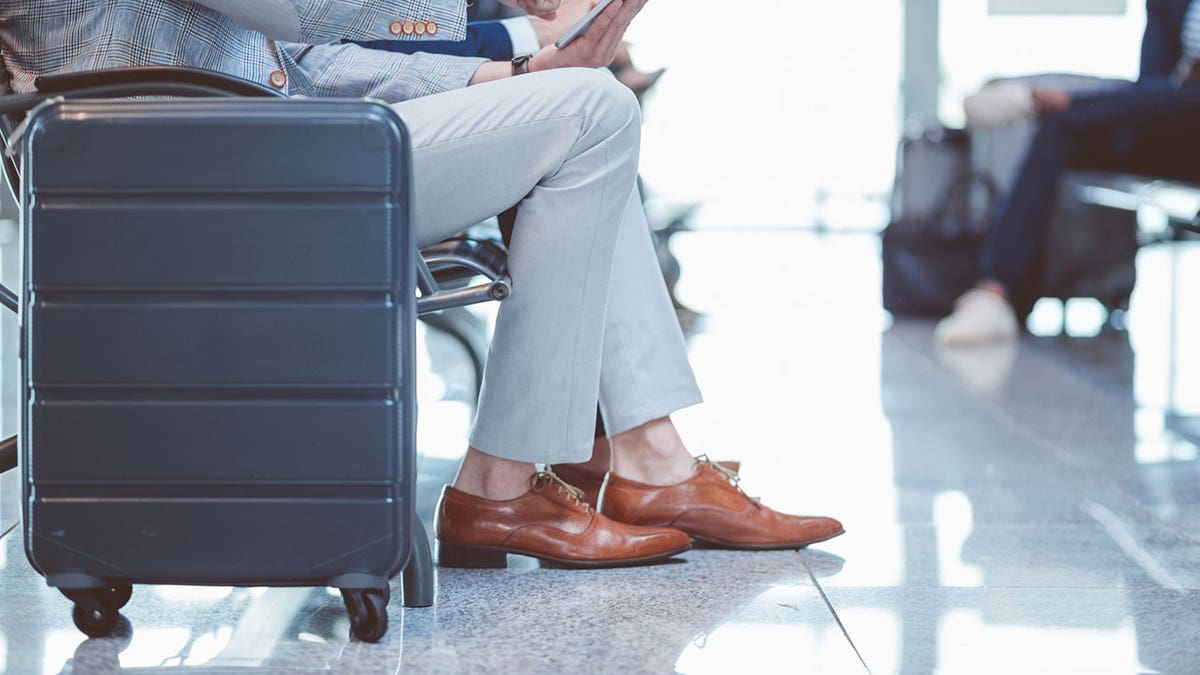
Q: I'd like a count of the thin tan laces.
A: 2